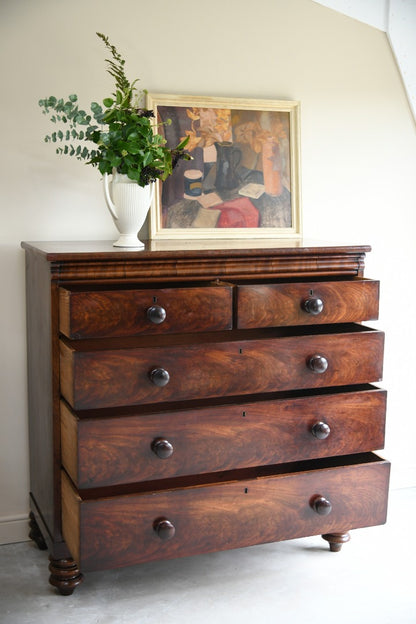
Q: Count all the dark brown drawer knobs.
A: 8